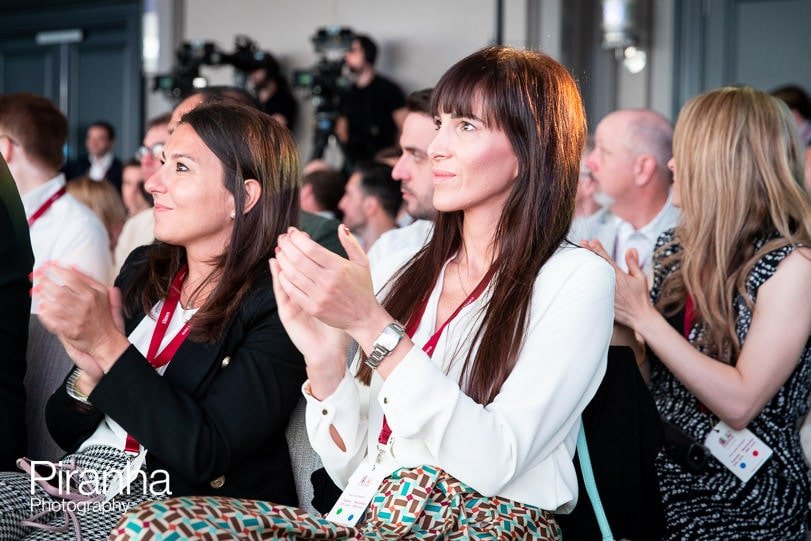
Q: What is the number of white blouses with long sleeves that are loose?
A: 1